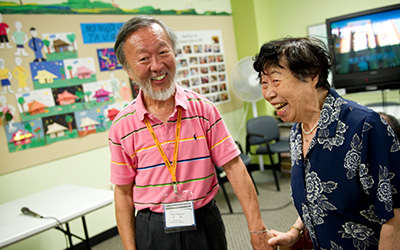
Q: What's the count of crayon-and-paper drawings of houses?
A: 10